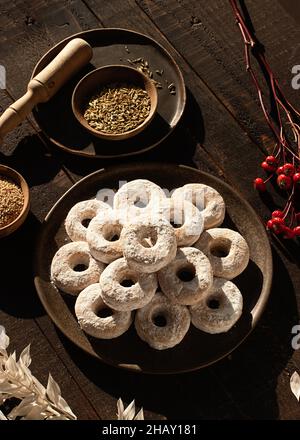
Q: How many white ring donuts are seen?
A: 13